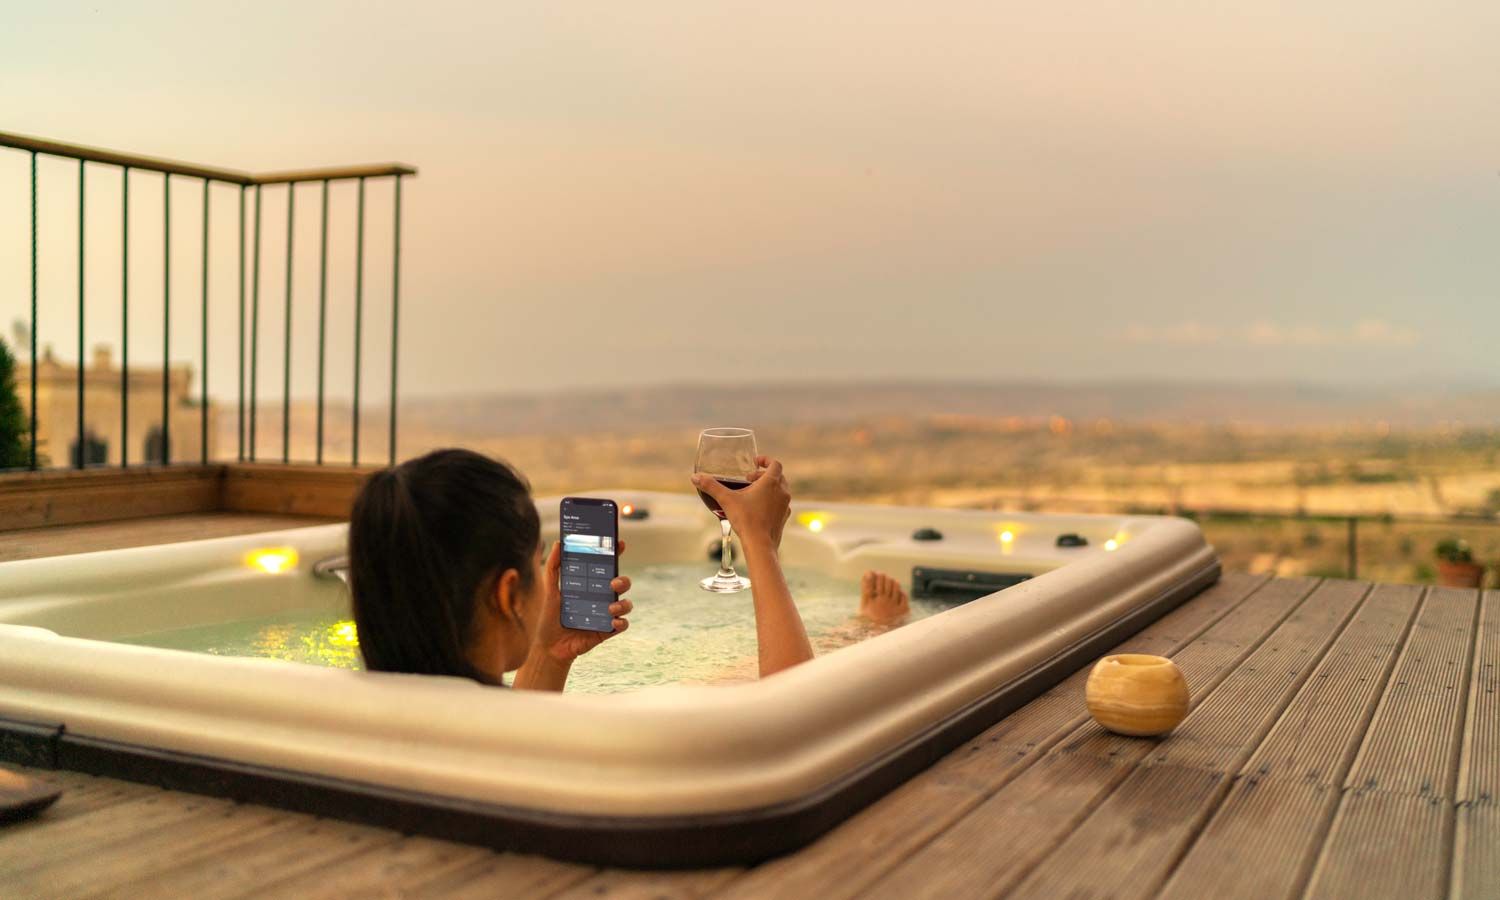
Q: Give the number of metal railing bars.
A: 11